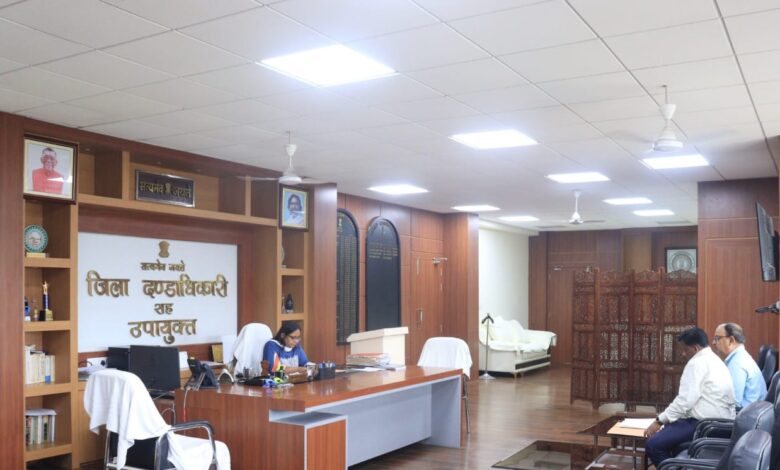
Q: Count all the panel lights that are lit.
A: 9